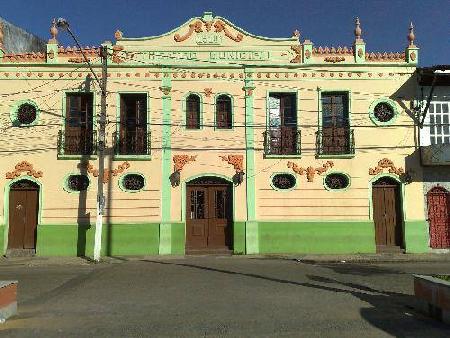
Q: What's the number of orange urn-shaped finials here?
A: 4